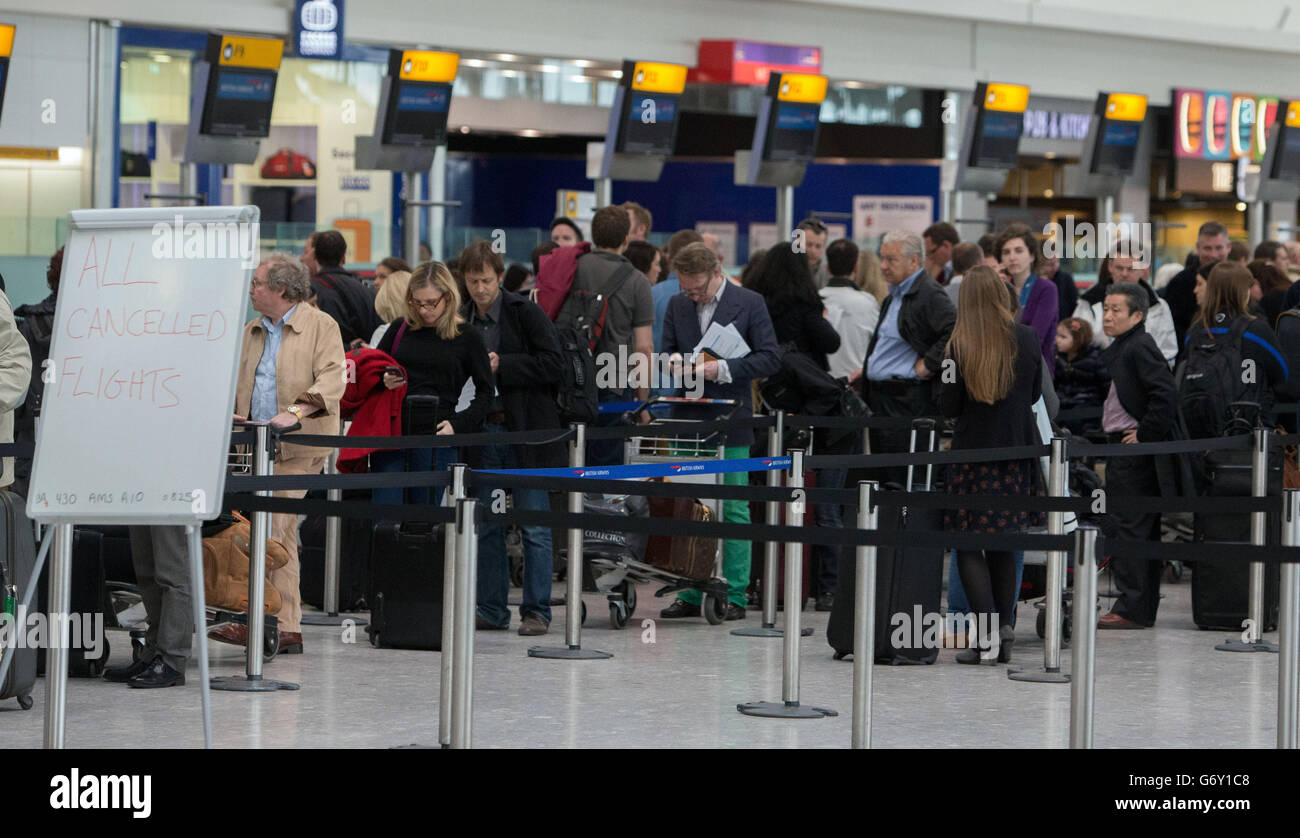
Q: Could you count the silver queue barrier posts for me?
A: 13